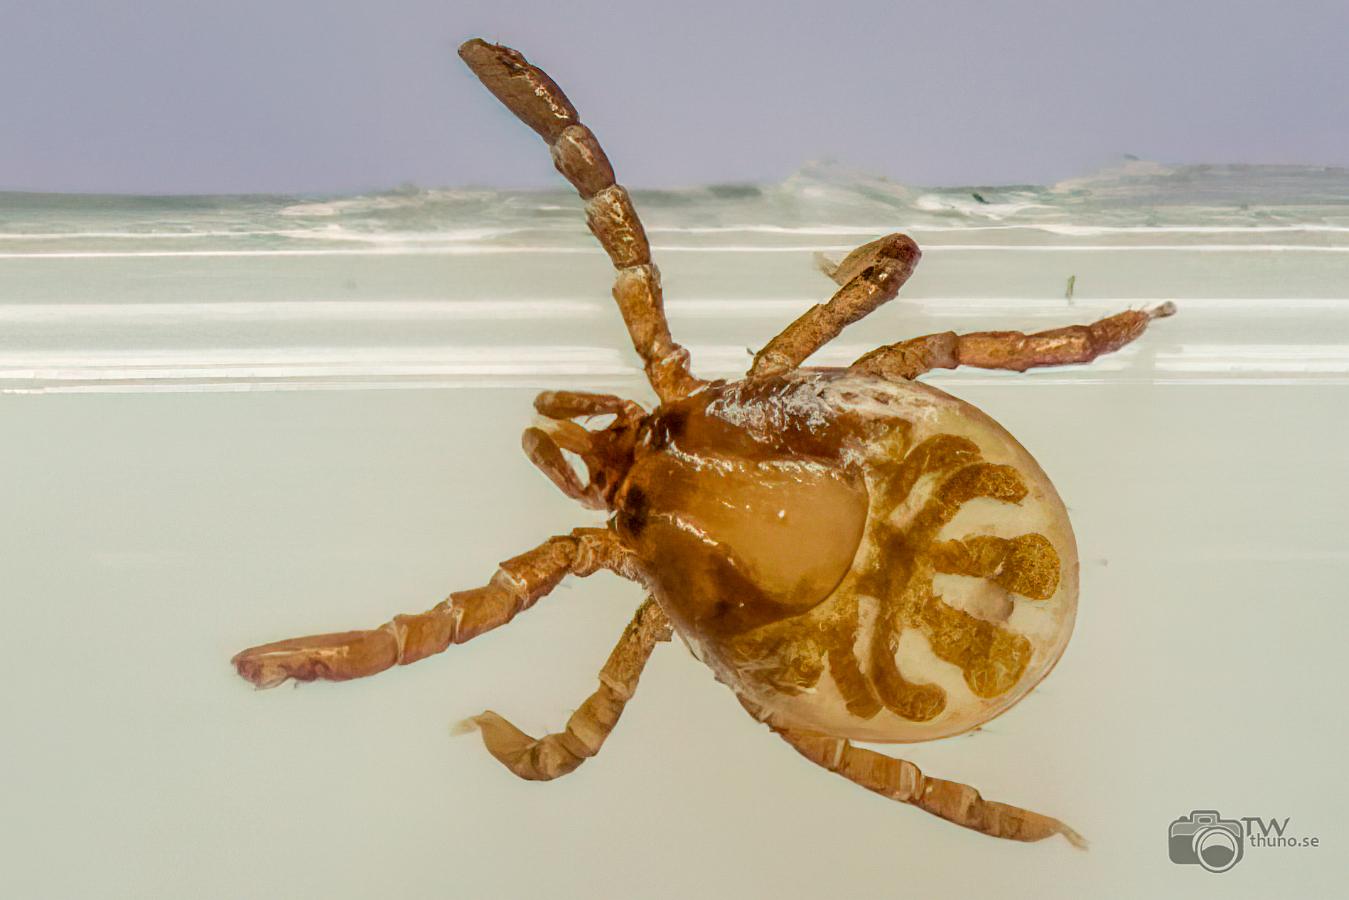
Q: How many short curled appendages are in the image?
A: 2